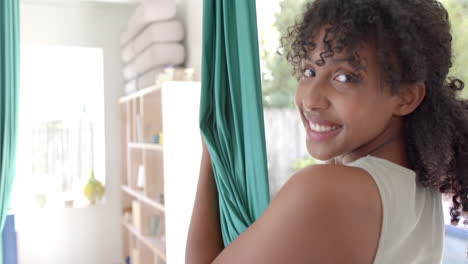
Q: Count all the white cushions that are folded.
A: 4